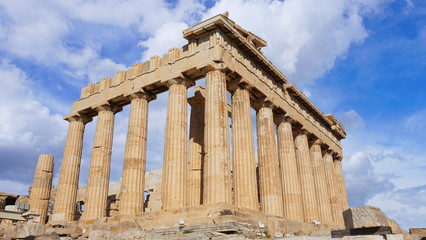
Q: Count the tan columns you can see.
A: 14